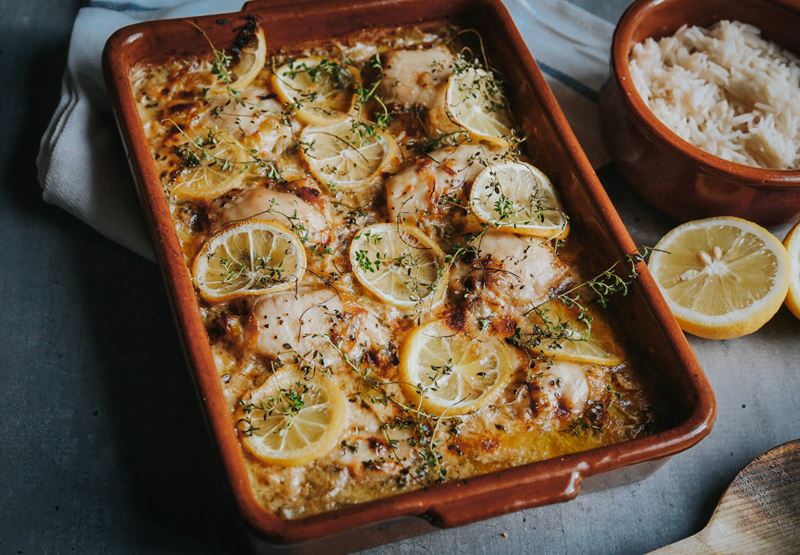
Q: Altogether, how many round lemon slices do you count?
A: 11